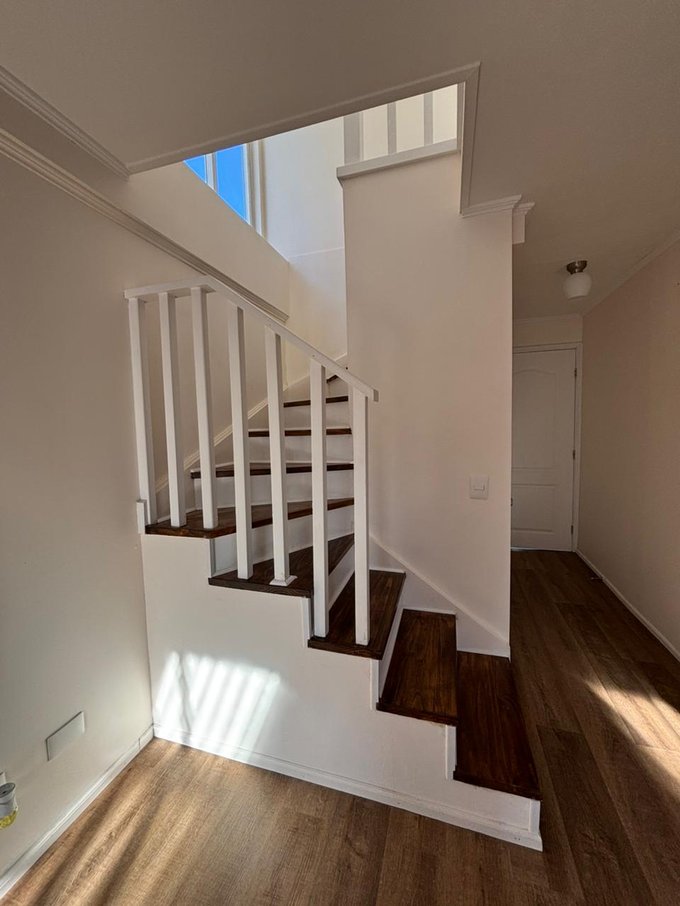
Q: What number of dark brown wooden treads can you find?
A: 9